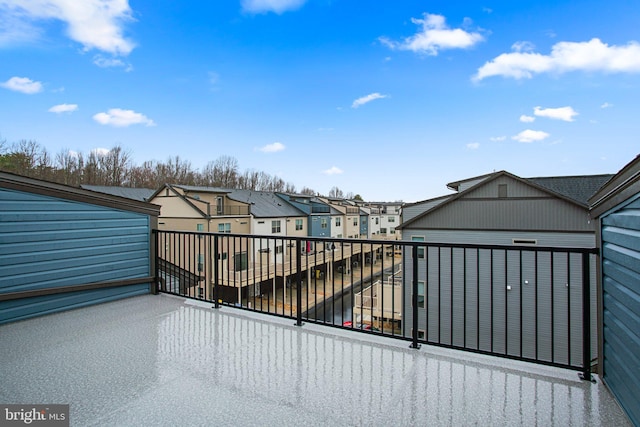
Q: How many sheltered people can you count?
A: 0